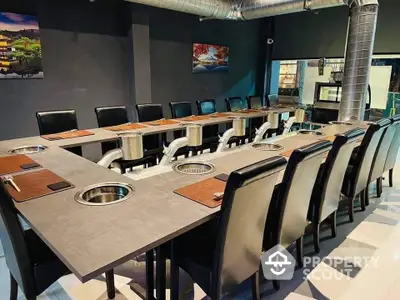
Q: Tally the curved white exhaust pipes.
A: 5